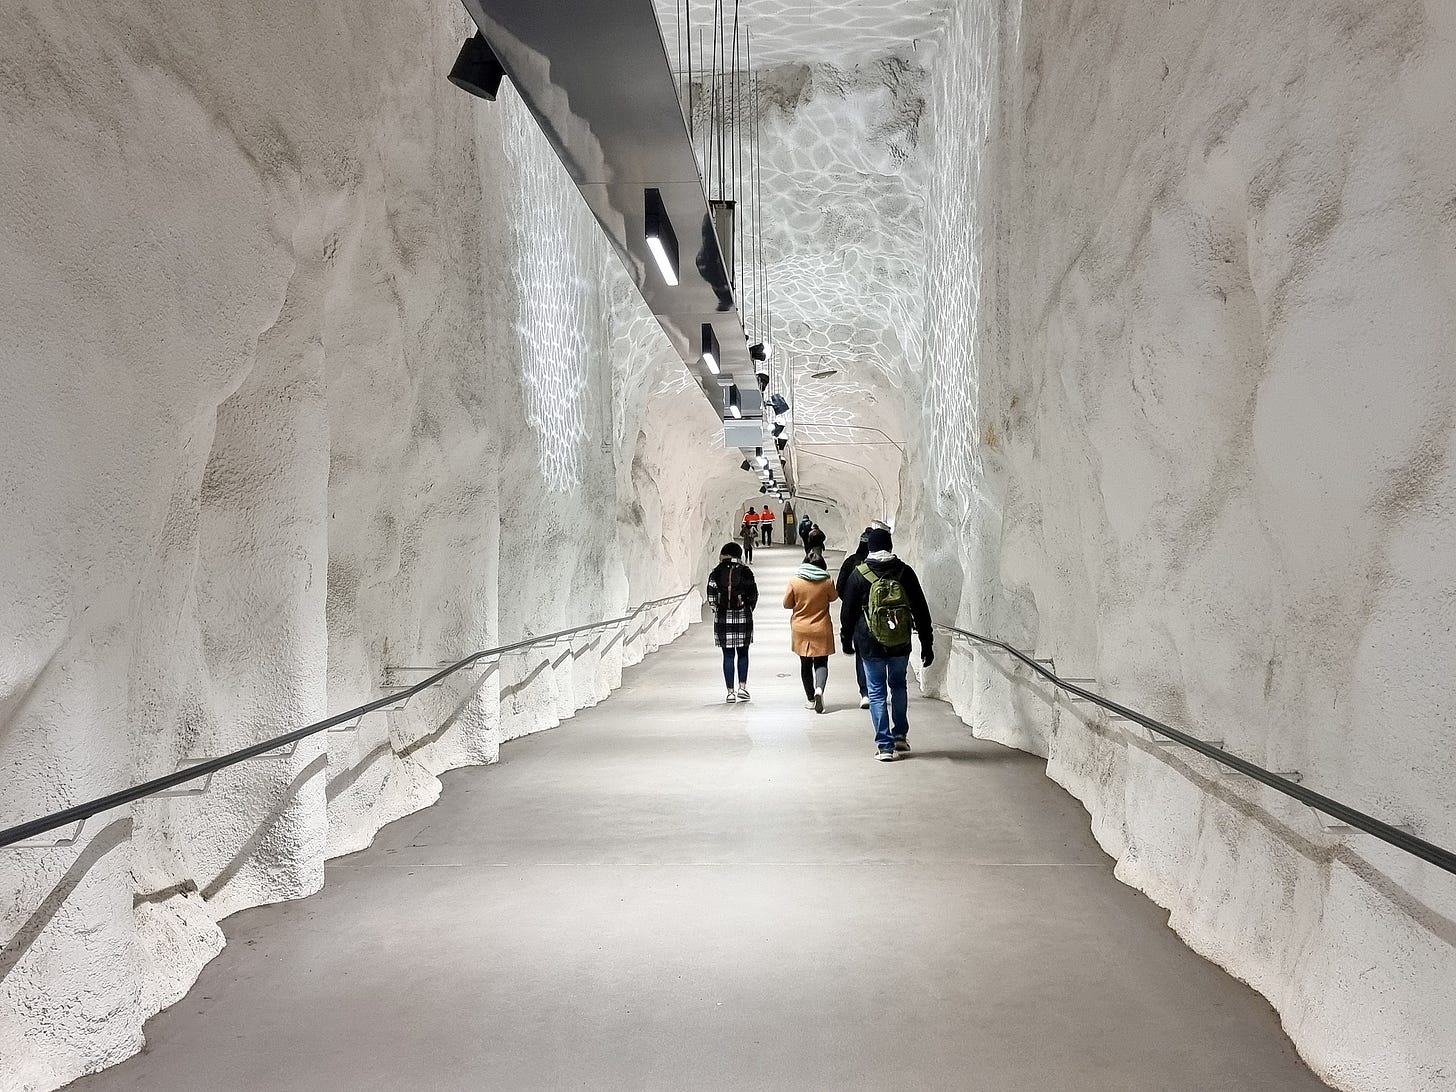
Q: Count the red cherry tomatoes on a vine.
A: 0